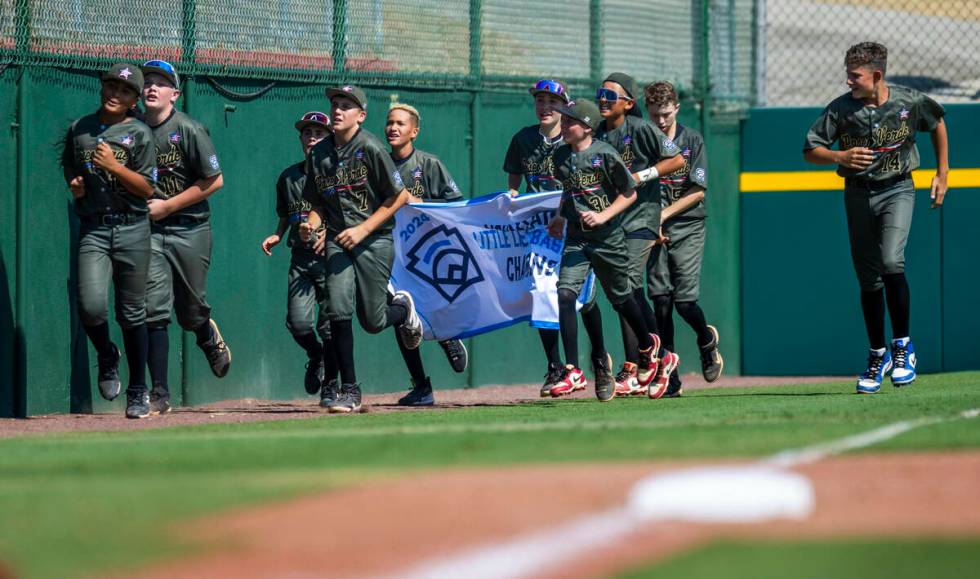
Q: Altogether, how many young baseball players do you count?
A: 10